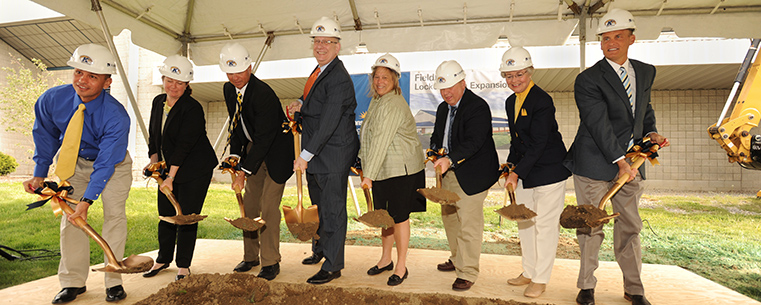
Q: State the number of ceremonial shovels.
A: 8